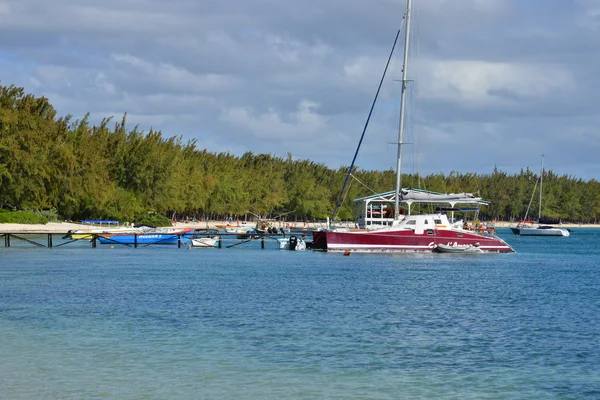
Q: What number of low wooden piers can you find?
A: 1